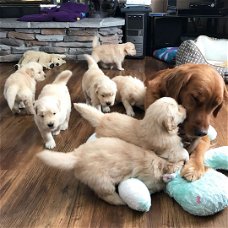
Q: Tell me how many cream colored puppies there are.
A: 8